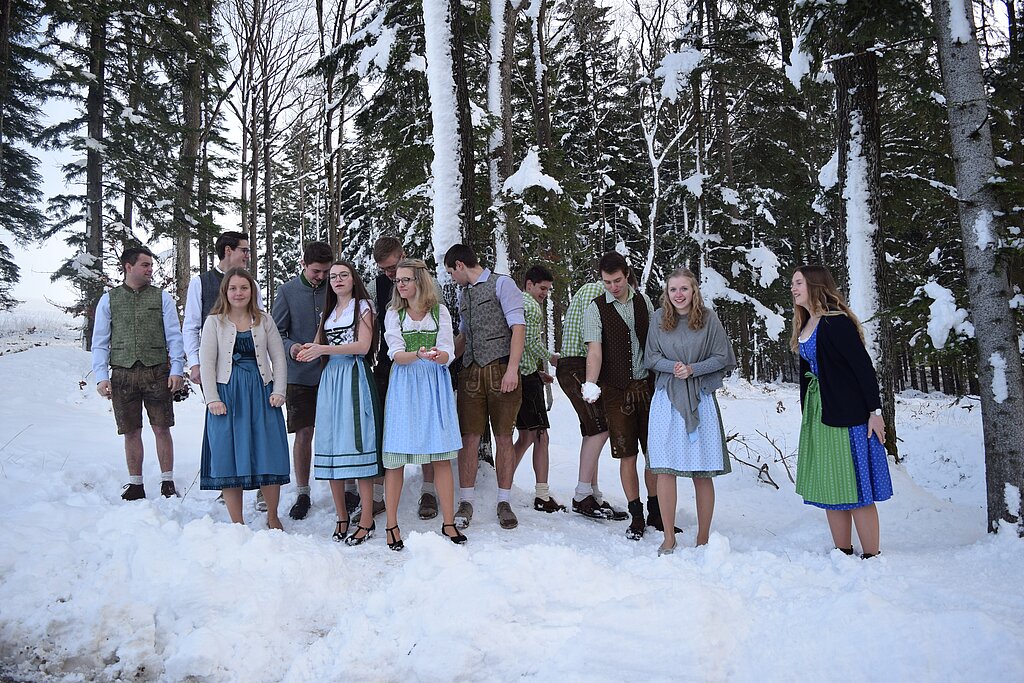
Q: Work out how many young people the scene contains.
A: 13